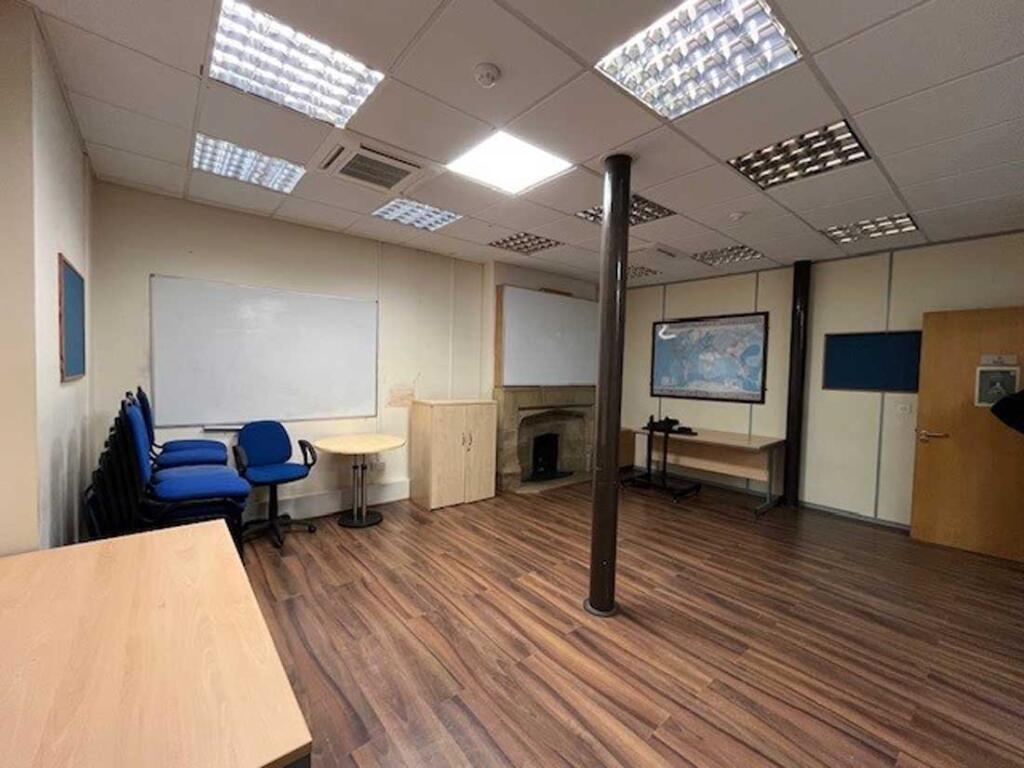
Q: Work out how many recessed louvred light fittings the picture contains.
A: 10